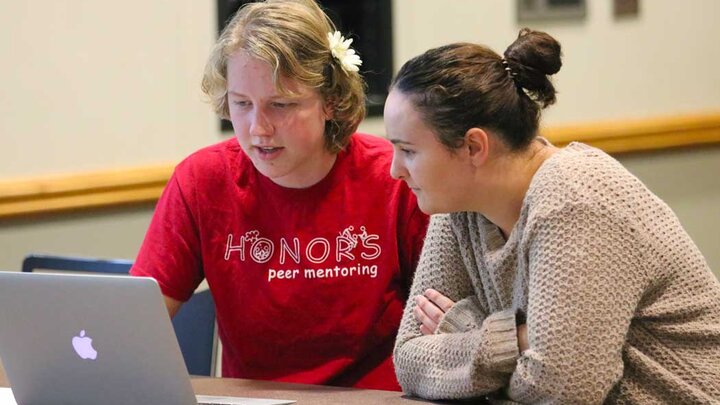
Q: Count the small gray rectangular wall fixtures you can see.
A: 2